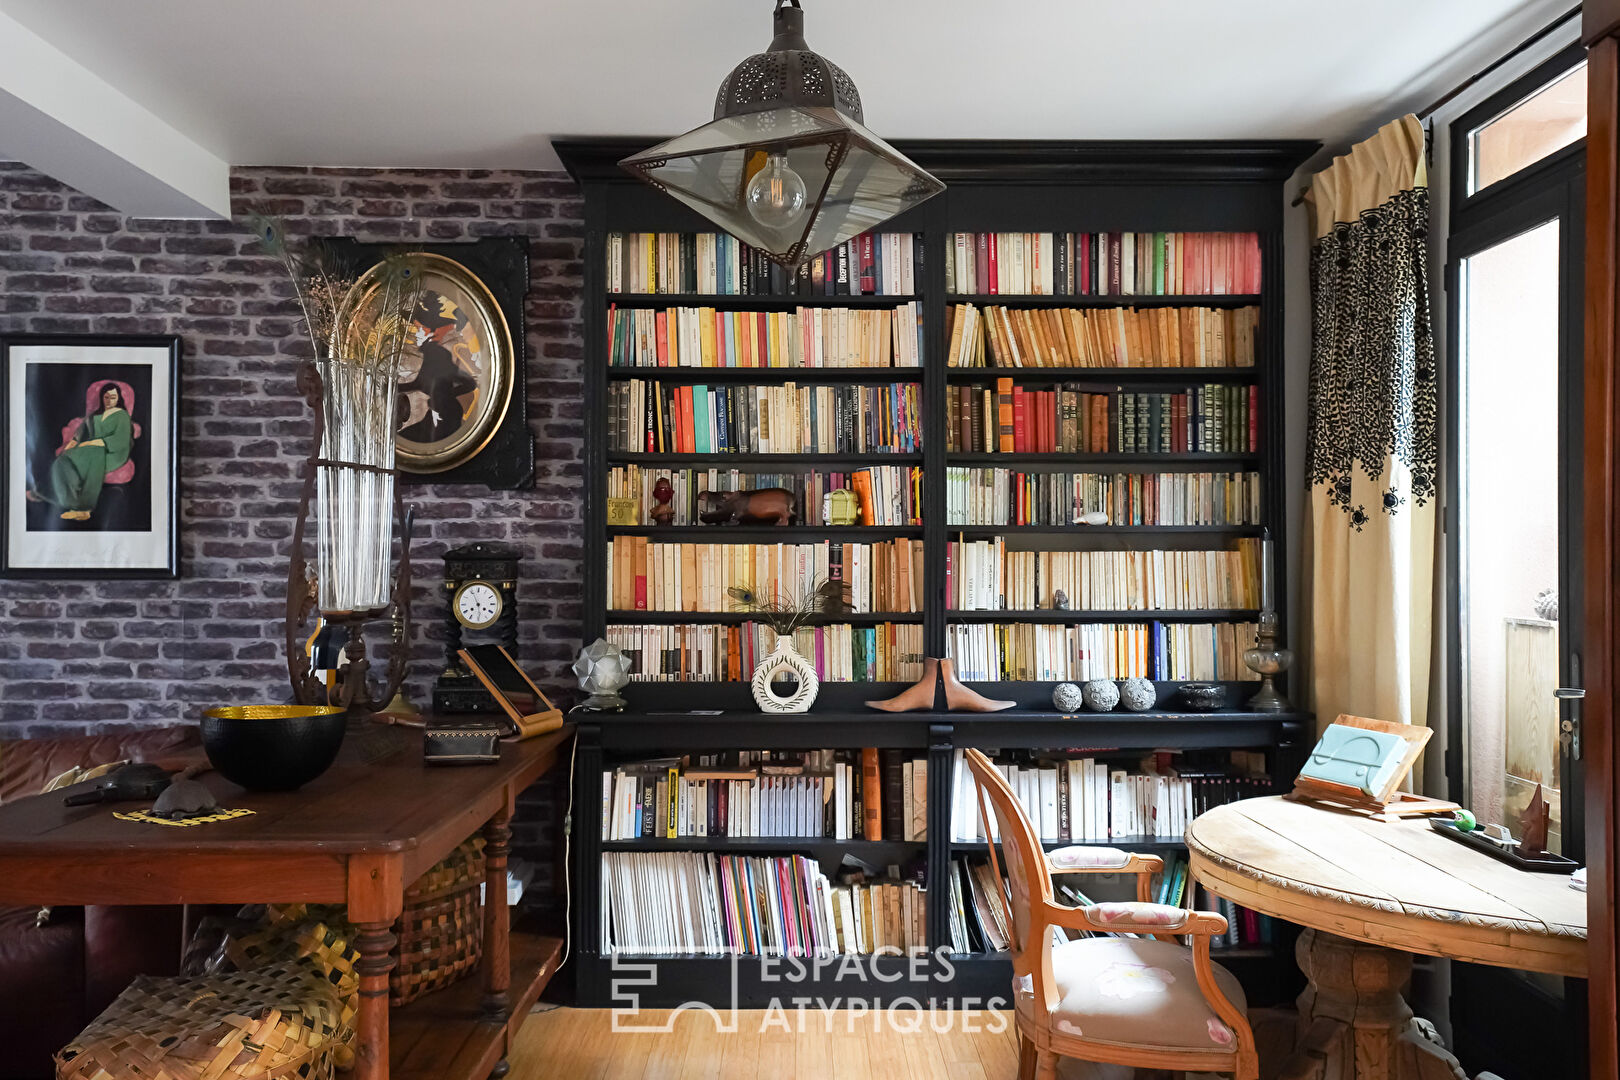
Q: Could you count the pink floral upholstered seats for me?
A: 1